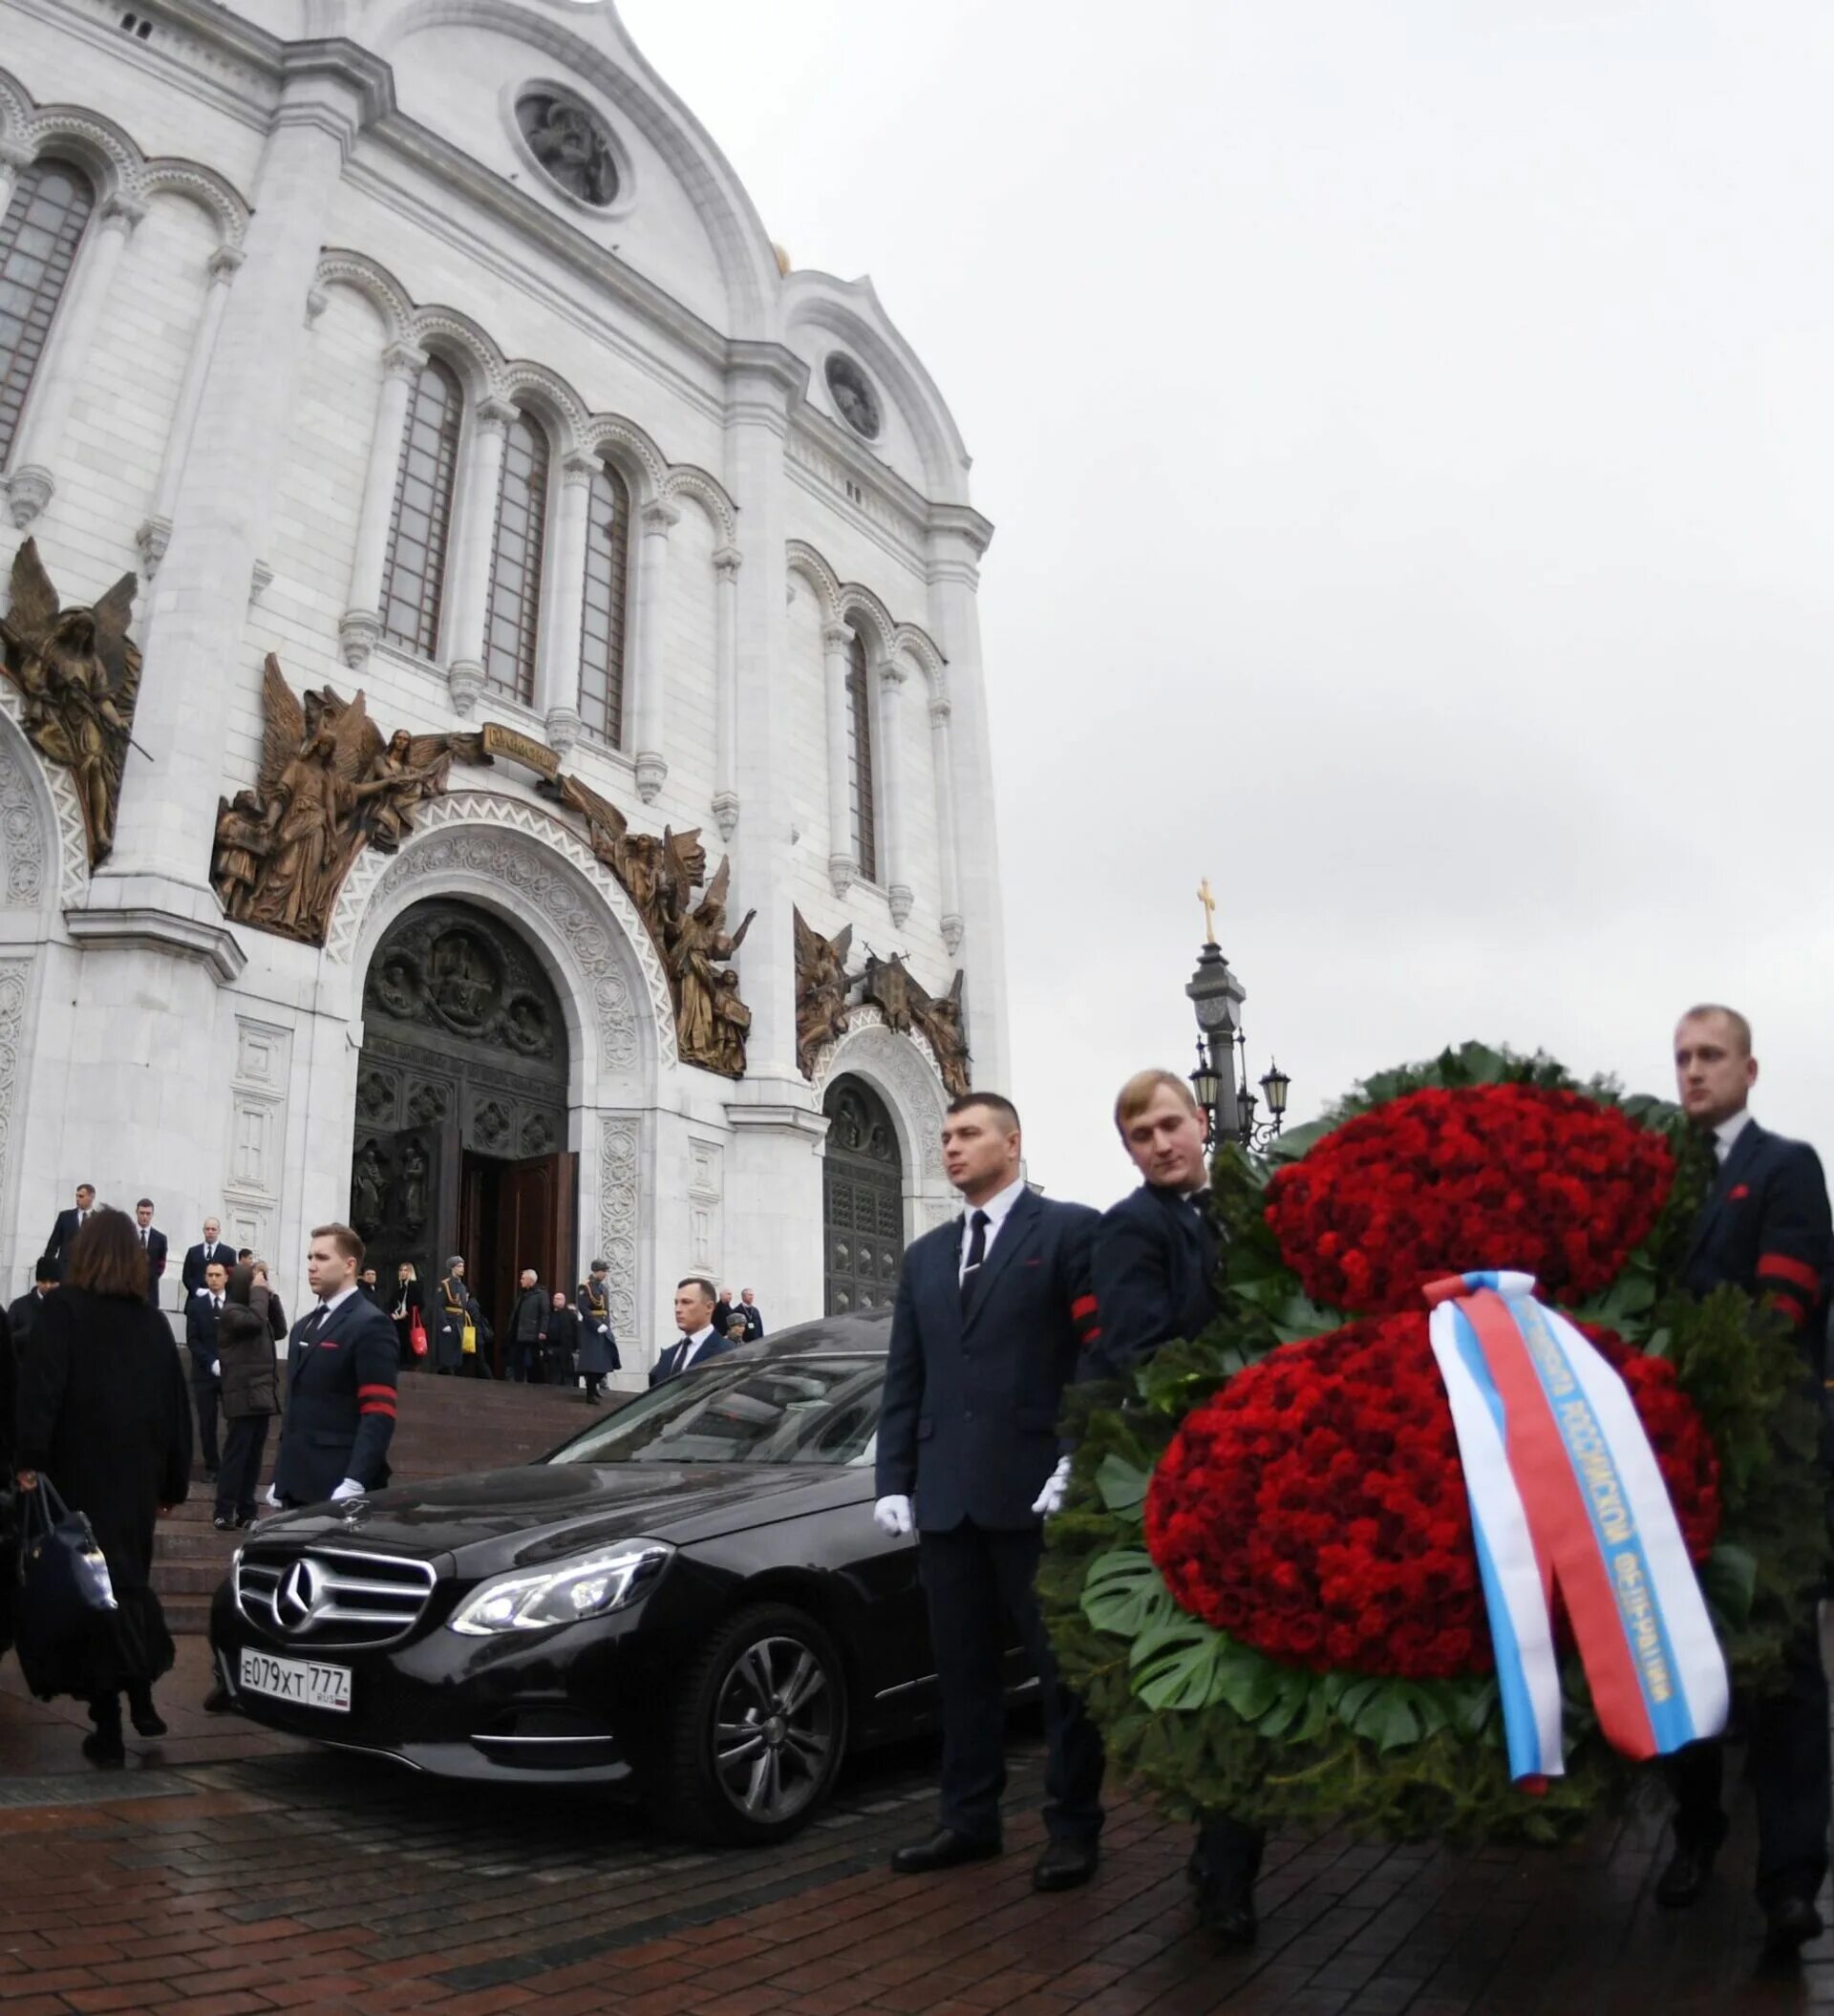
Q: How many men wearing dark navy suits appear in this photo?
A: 9